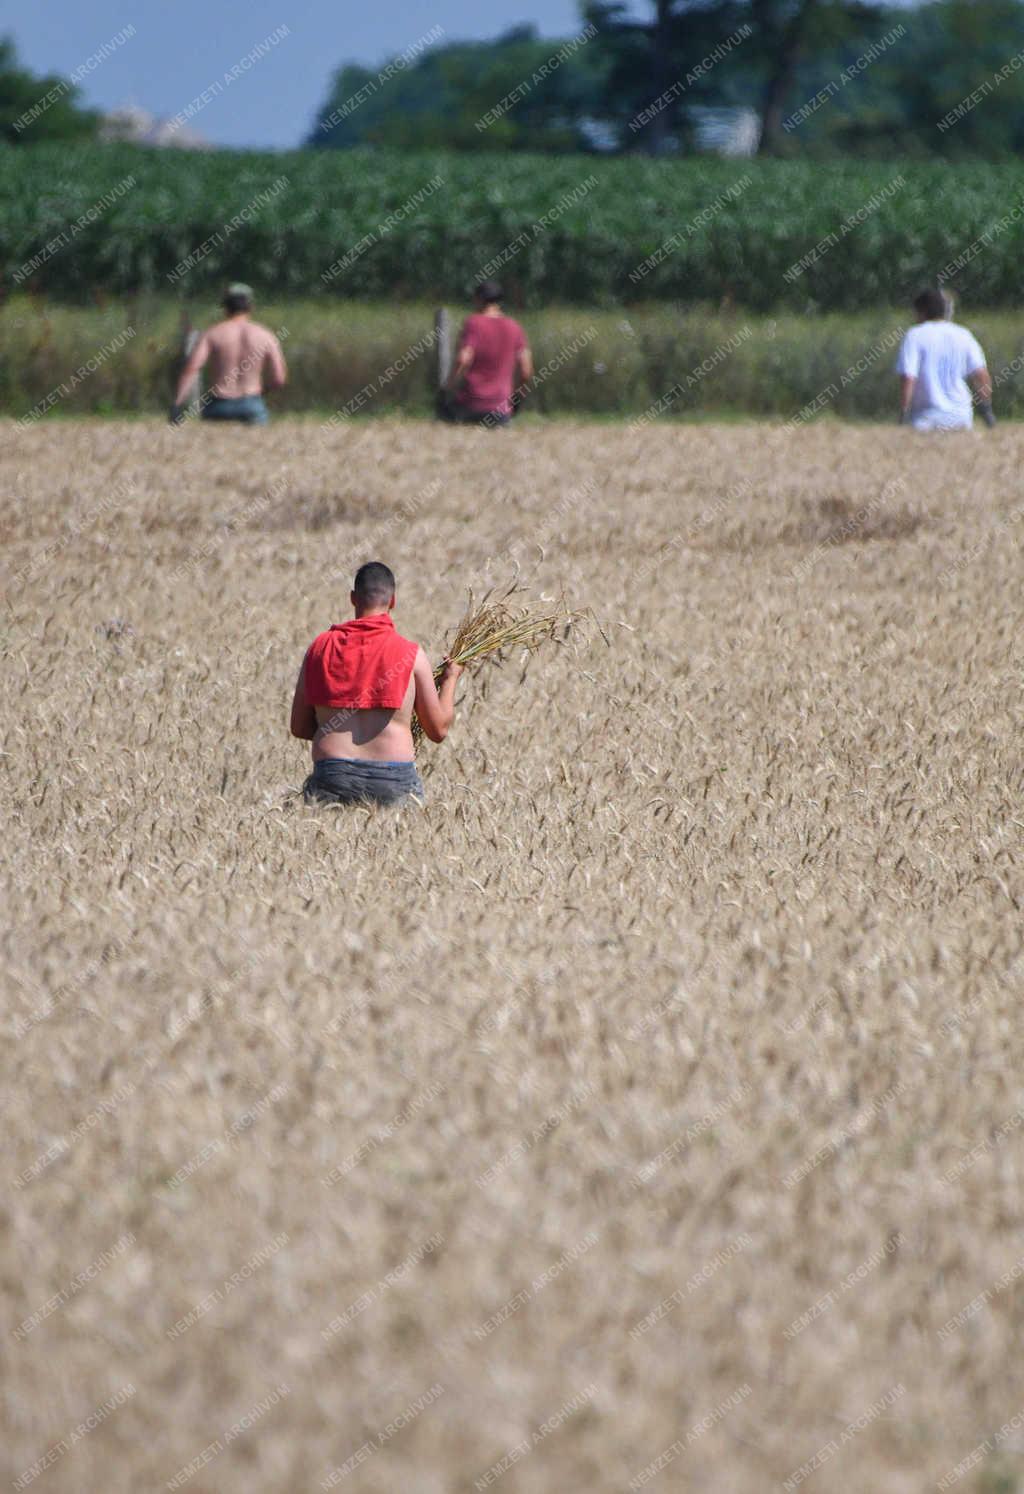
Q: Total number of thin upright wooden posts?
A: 2